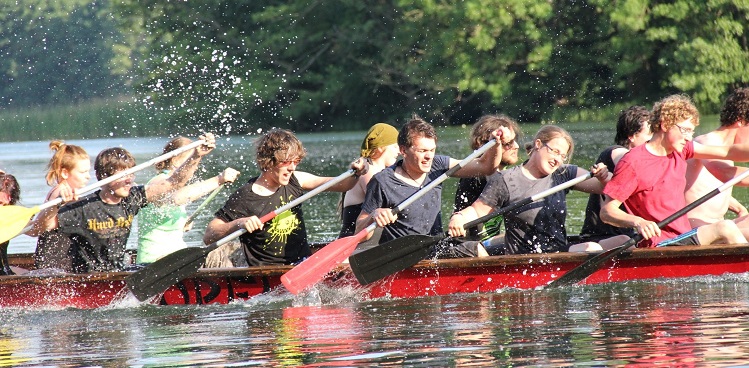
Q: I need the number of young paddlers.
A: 12